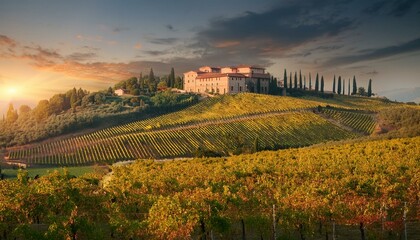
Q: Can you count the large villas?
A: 1